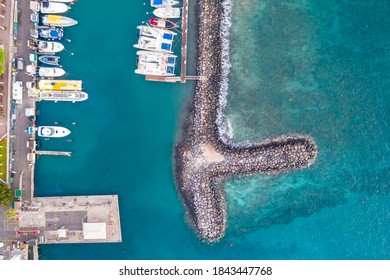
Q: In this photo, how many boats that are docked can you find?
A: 15